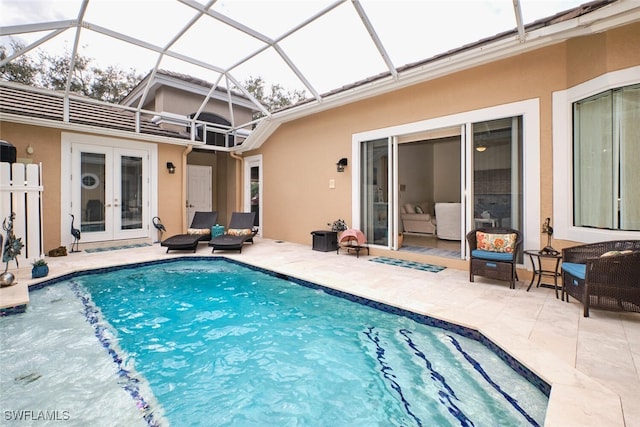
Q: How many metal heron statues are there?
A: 2